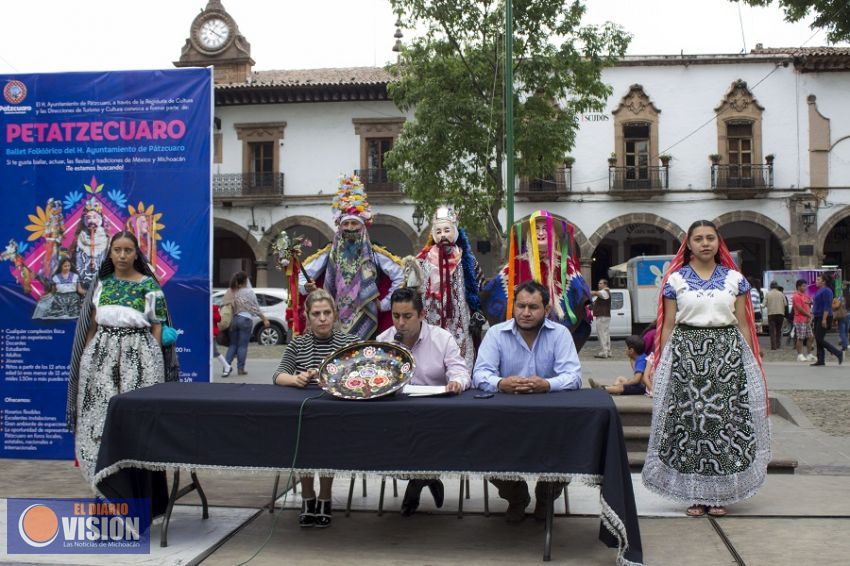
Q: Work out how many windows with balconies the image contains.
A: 5